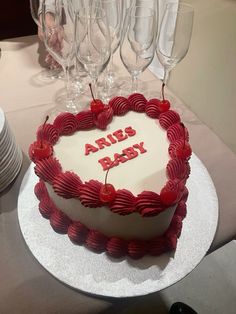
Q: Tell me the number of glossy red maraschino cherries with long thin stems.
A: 6